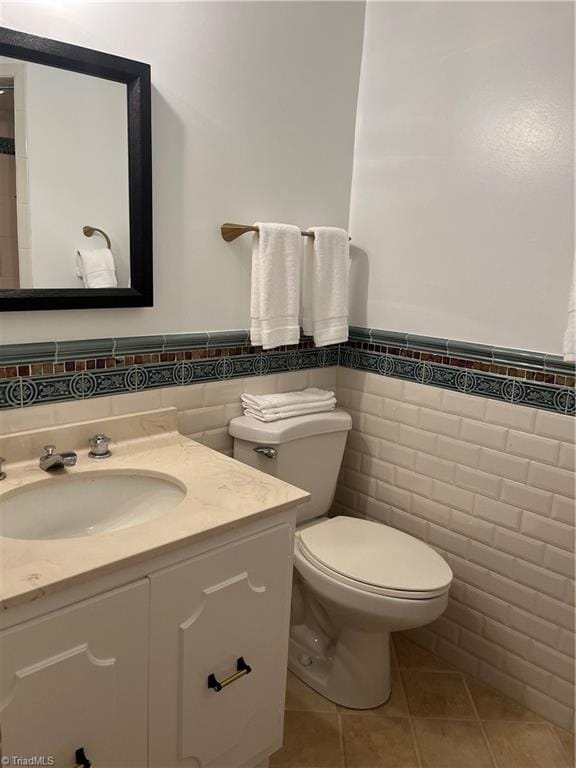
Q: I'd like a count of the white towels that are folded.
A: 3